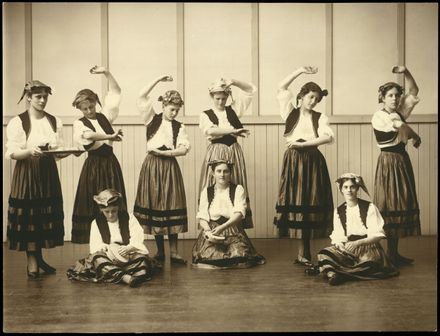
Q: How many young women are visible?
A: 9